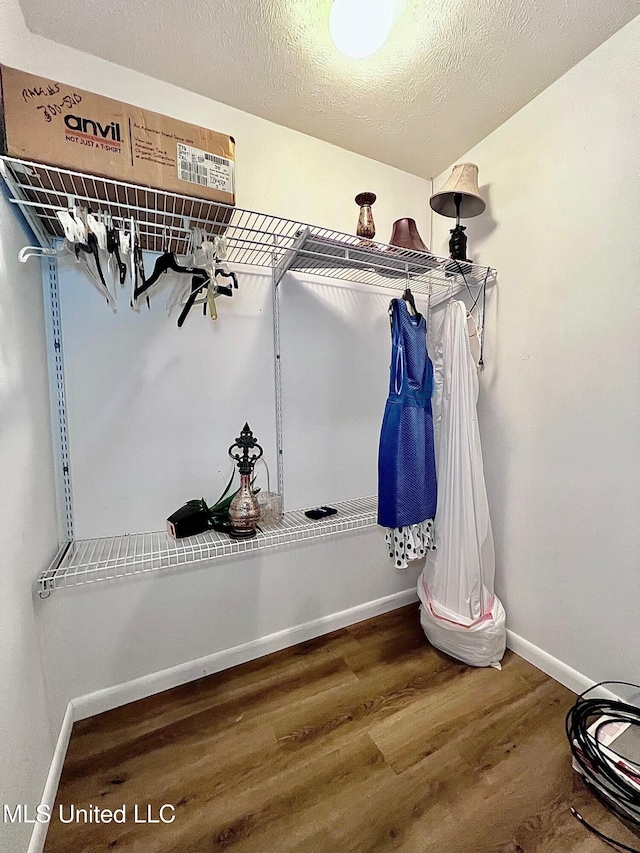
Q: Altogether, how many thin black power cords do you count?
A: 1